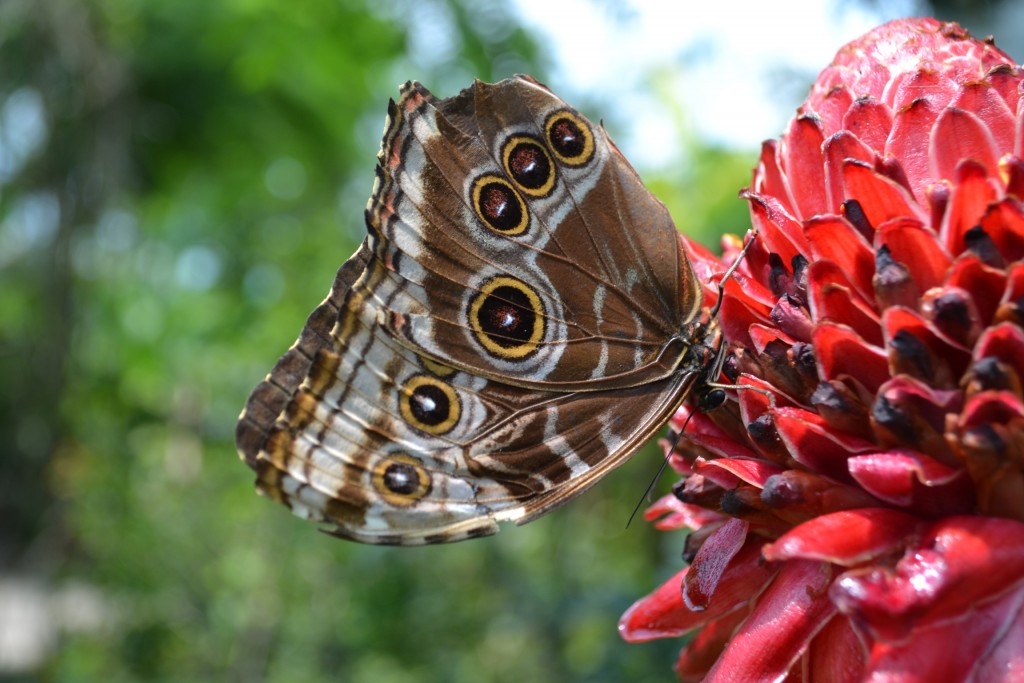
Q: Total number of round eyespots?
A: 6